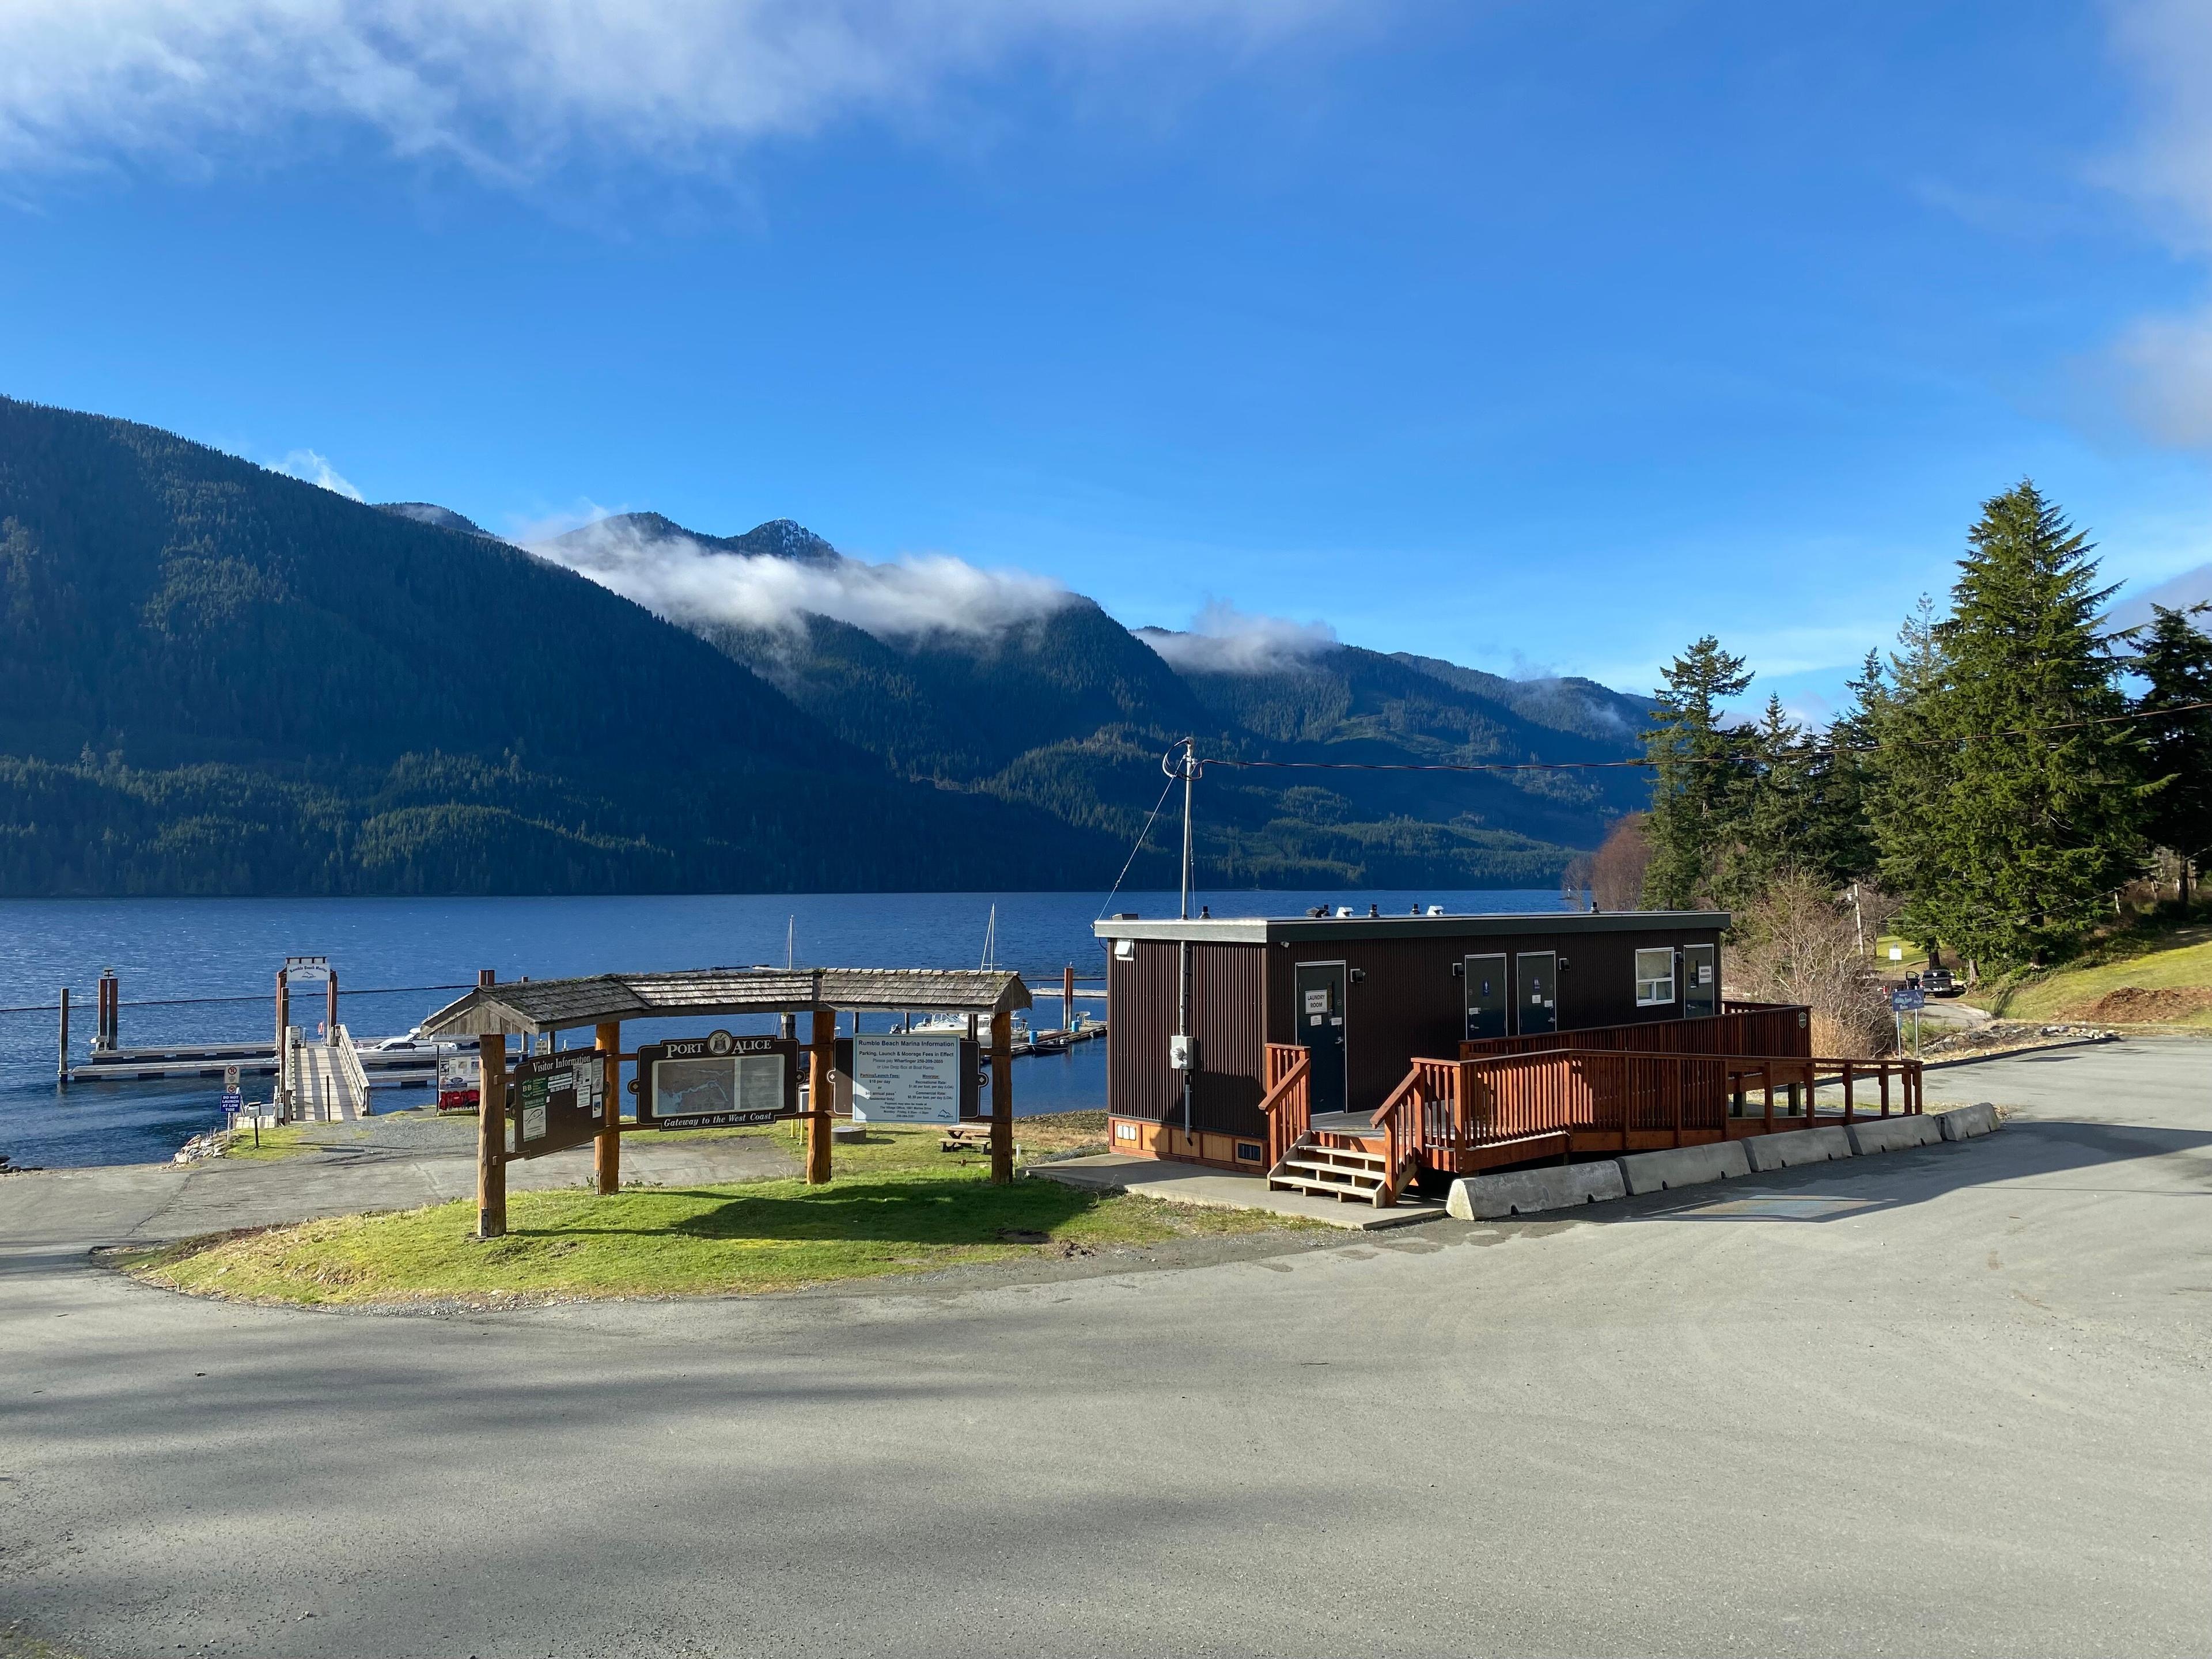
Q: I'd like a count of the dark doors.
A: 4